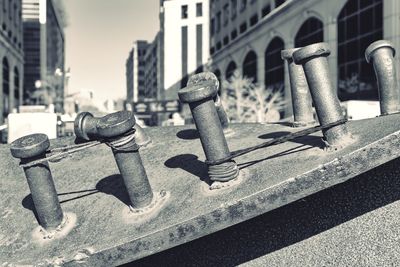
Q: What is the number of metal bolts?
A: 8